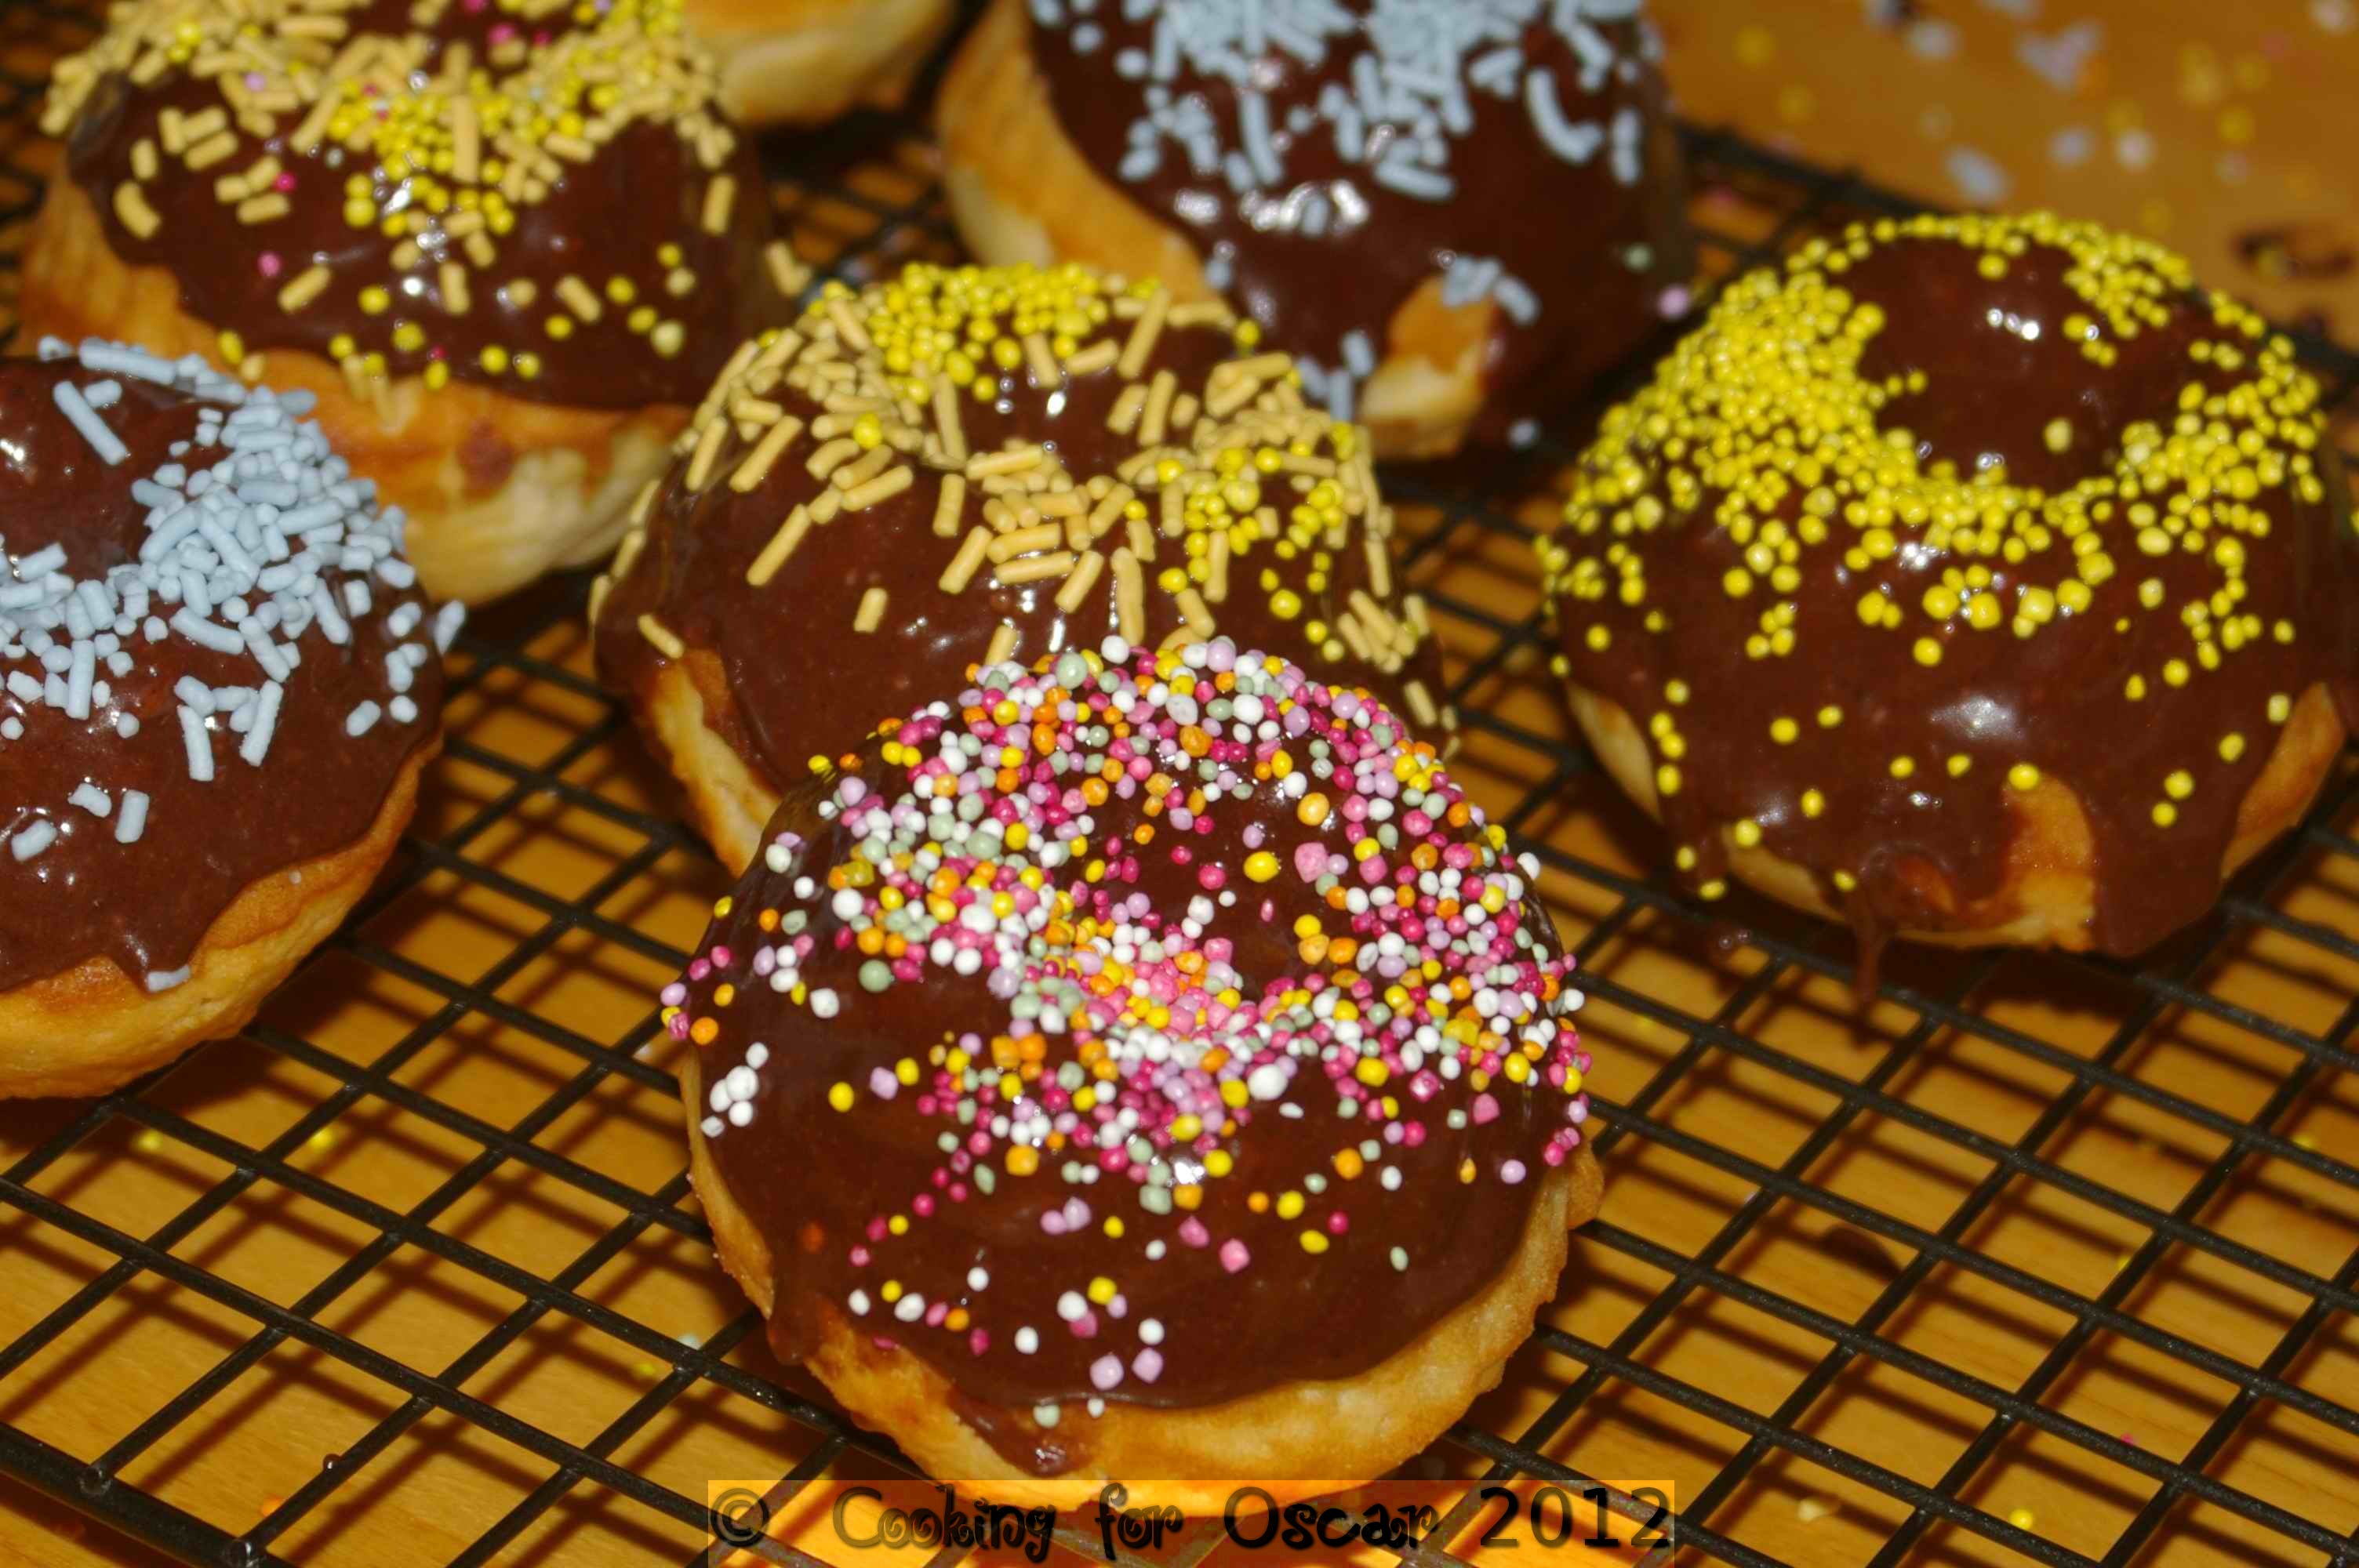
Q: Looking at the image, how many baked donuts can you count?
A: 7